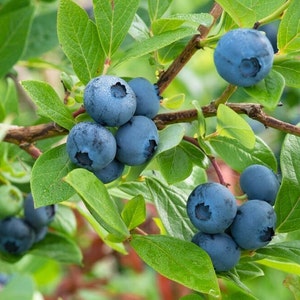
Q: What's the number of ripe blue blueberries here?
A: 14